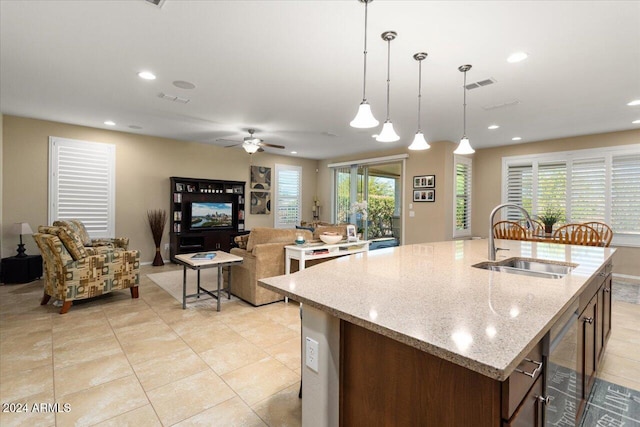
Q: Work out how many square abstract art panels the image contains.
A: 2